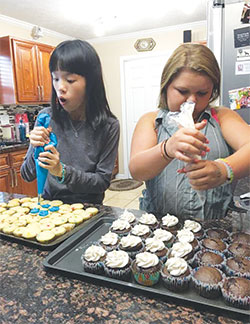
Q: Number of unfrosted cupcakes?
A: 8